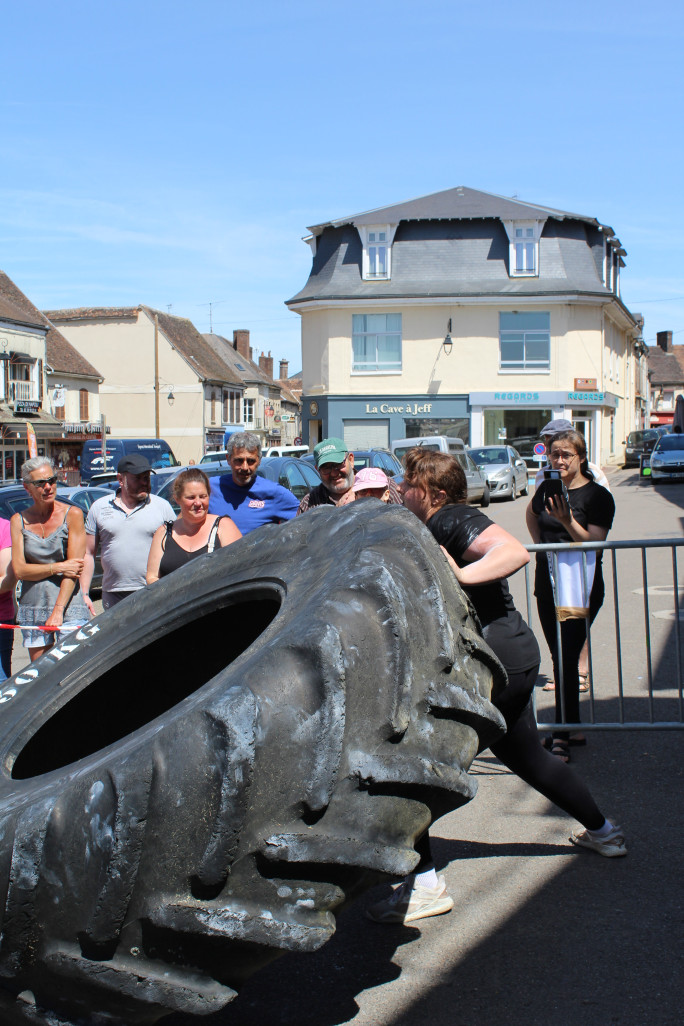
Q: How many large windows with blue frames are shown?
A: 2